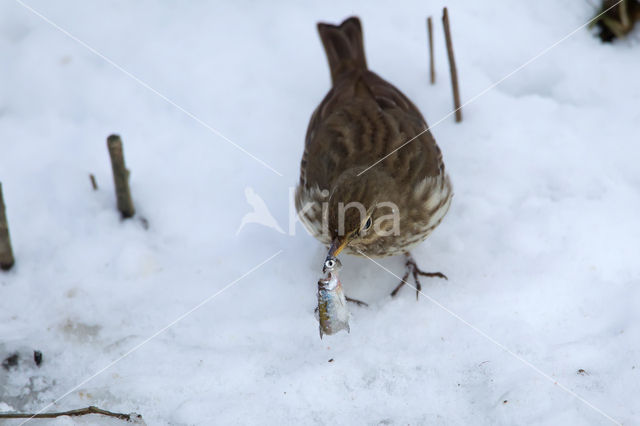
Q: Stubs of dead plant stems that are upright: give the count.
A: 5